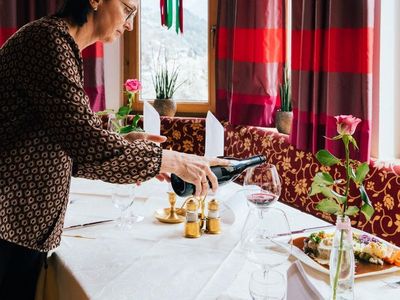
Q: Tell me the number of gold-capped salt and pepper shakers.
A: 2